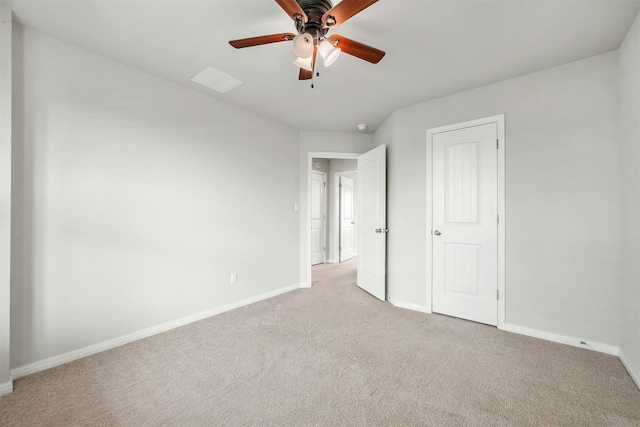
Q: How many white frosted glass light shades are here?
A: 3